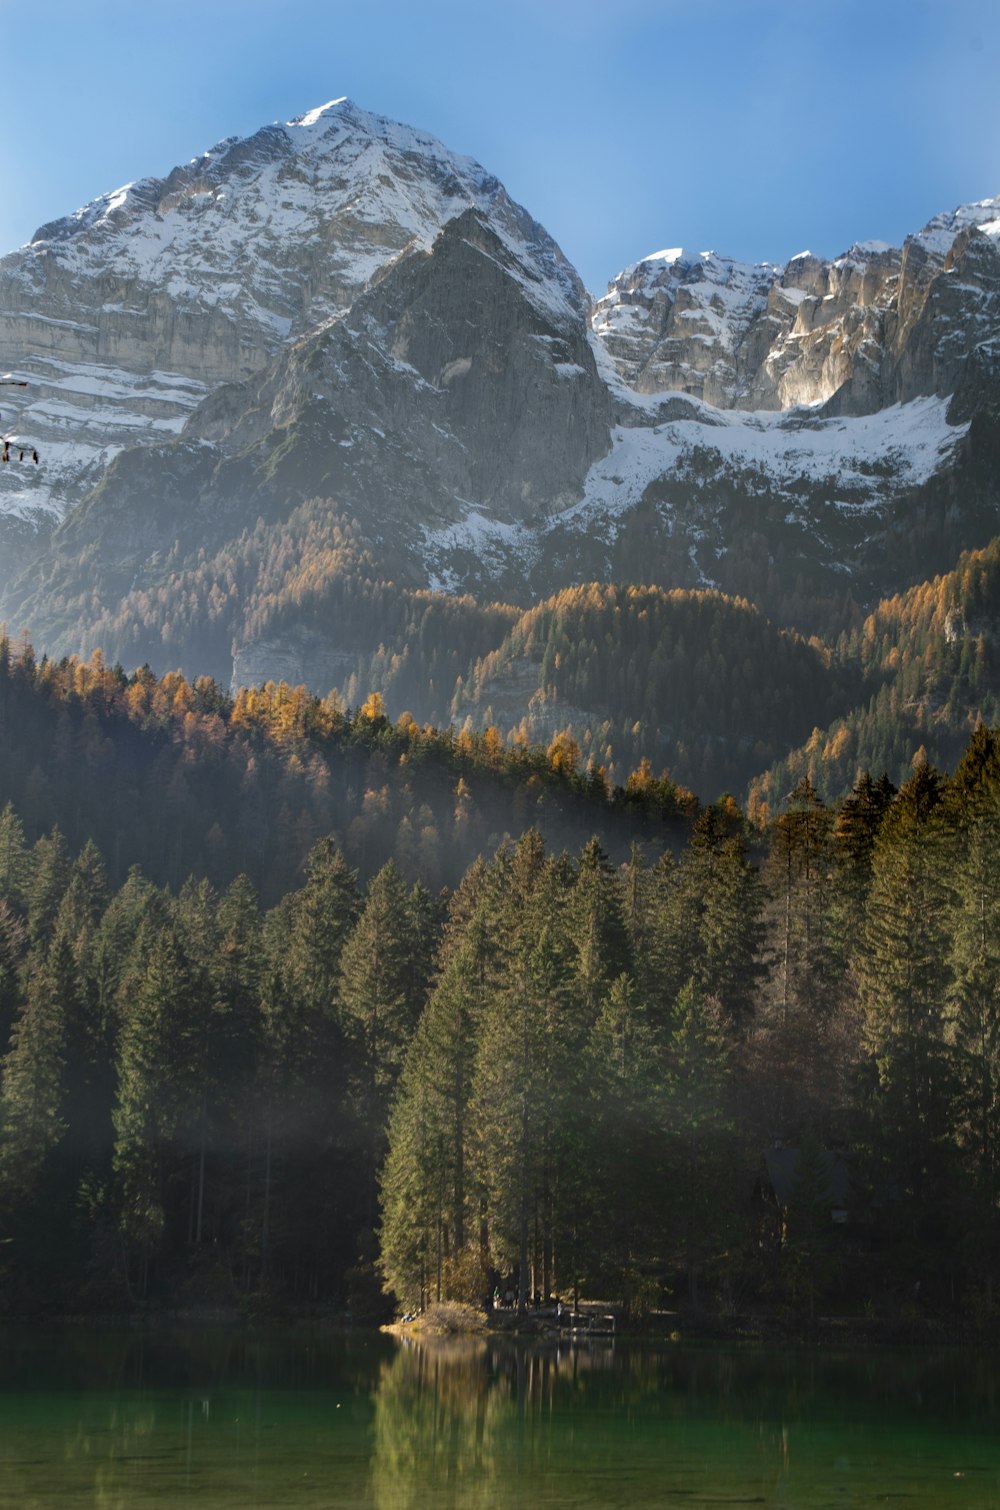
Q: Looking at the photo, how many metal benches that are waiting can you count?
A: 0